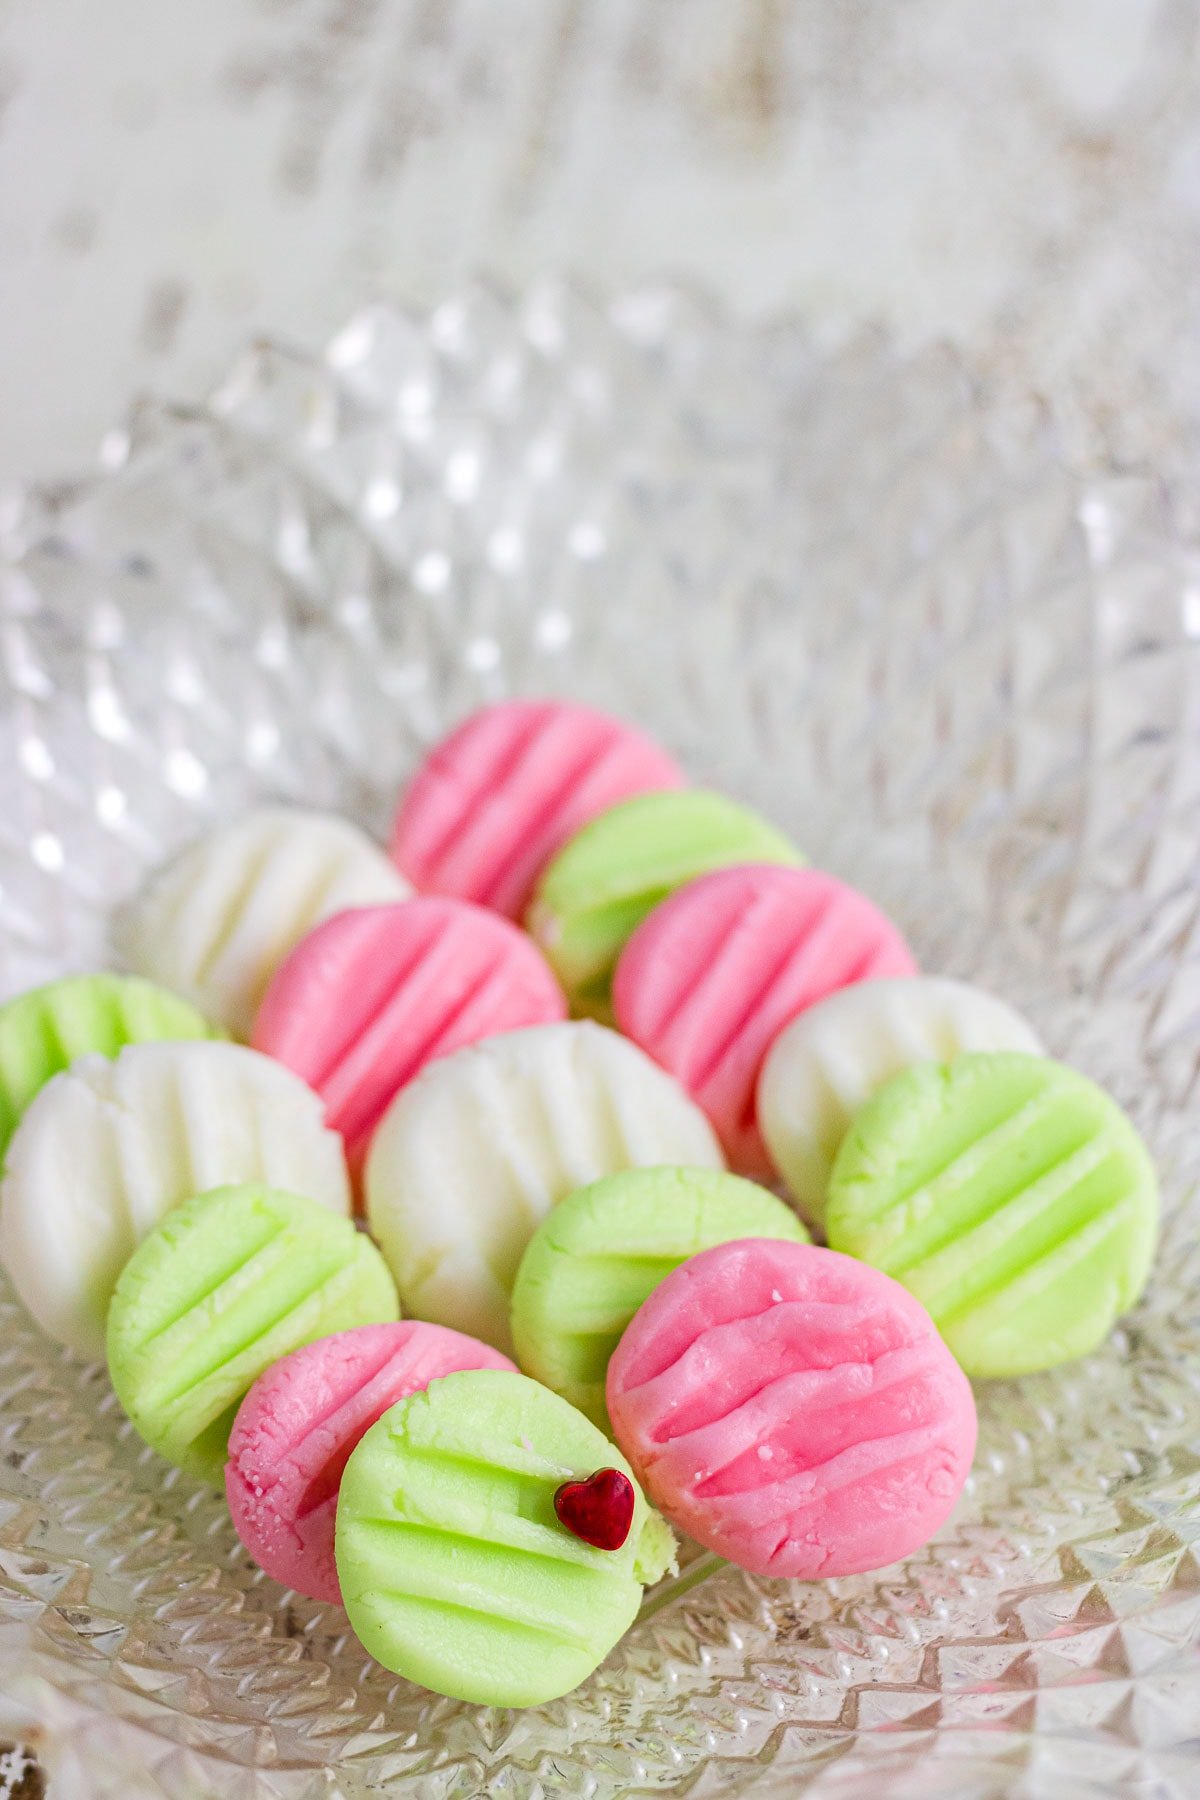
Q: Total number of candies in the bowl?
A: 15